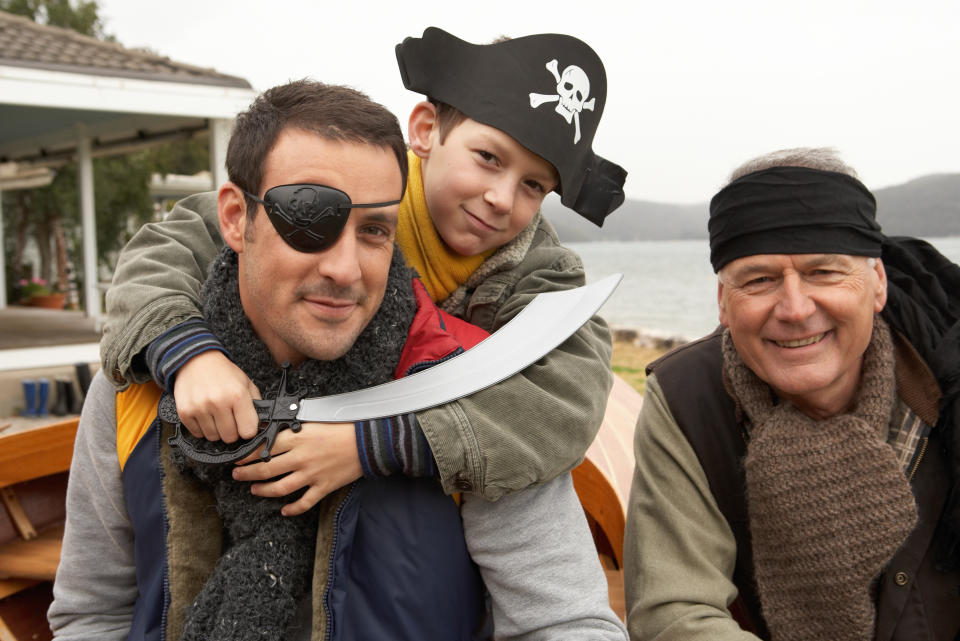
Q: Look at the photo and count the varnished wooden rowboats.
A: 1